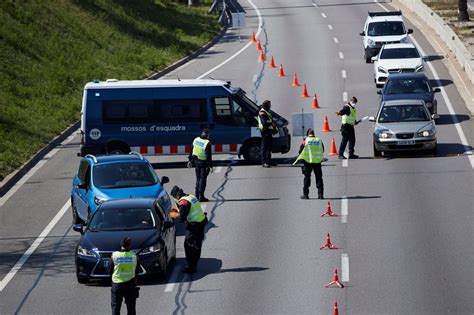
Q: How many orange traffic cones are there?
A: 14